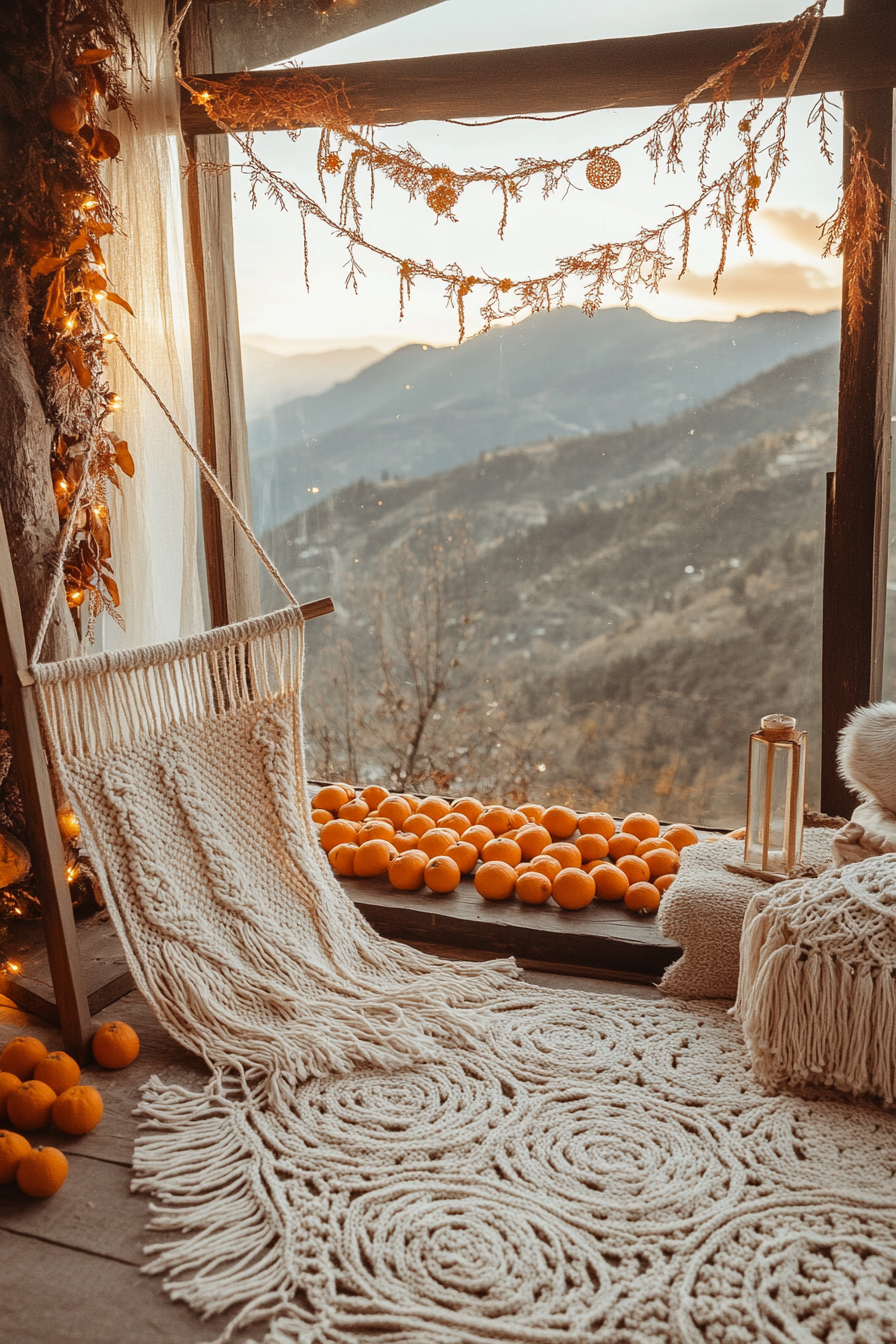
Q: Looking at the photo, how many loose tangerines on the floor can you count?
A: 8